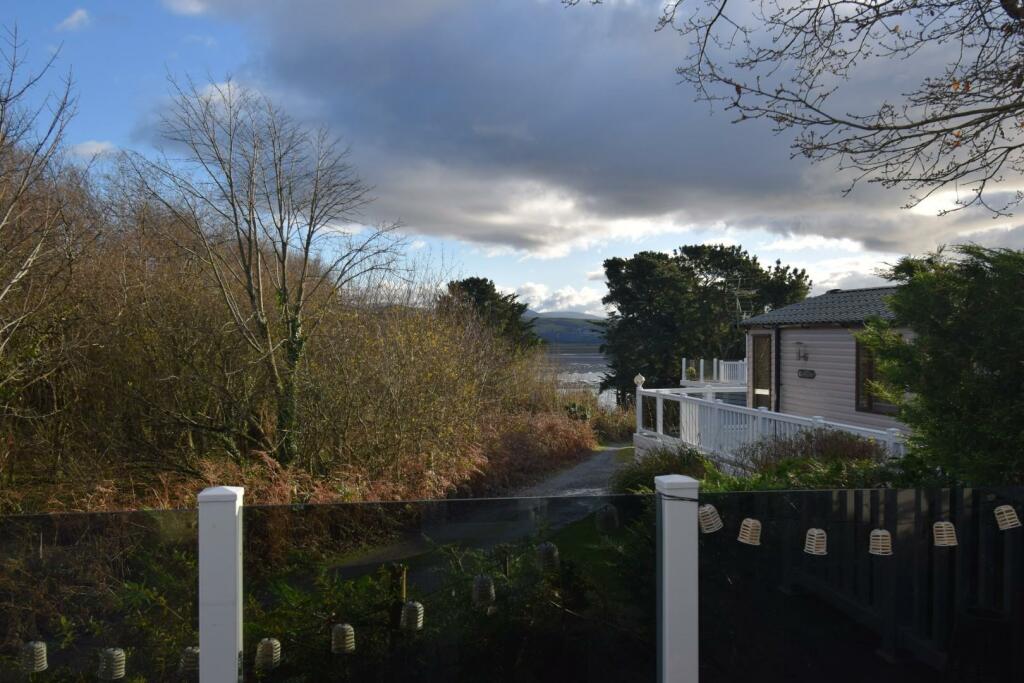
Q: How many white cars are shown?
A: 0